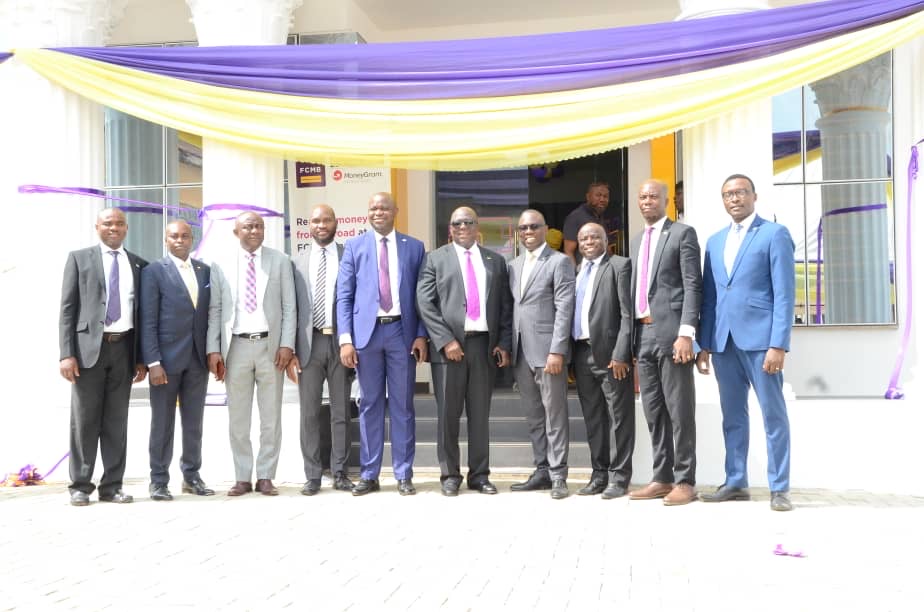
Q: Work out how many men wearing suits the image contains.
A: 10